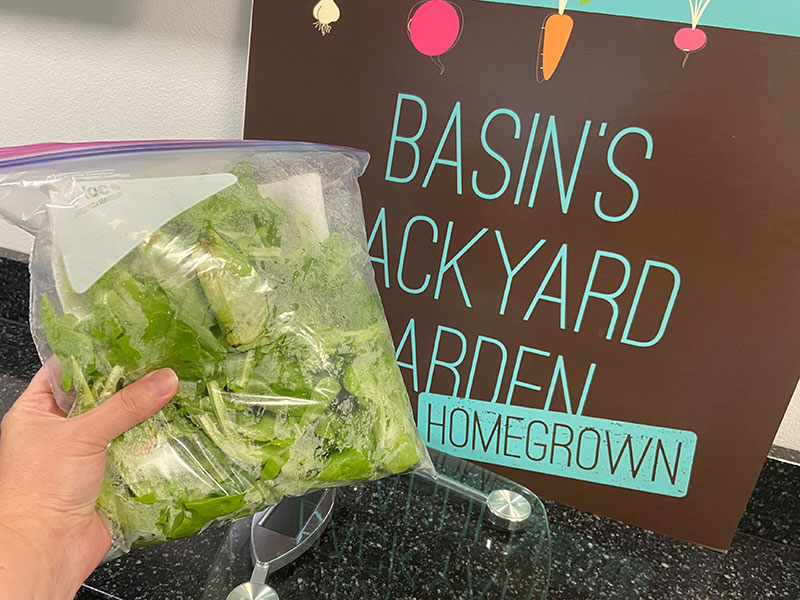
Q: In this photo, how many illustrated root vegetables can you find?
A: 4